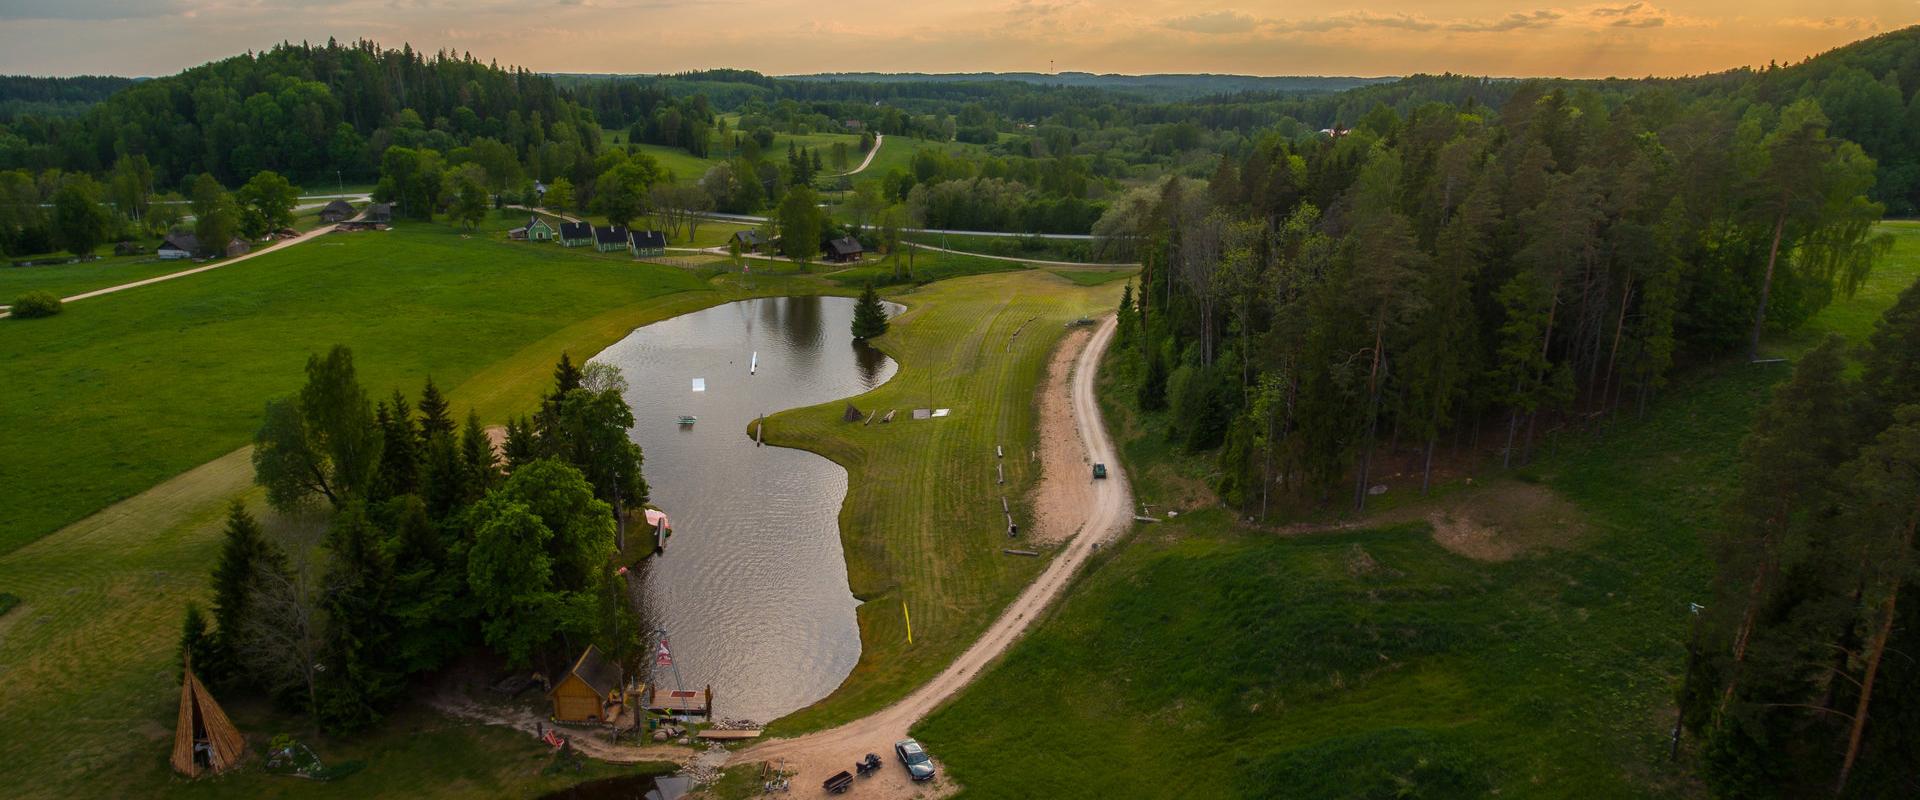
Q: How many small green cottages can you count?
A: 4